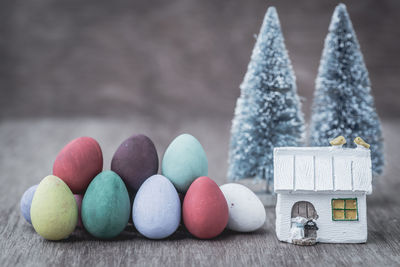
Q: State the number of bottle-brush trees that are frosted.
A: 2